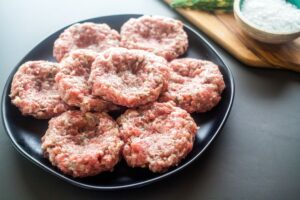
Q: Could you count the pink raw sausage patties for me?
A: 8